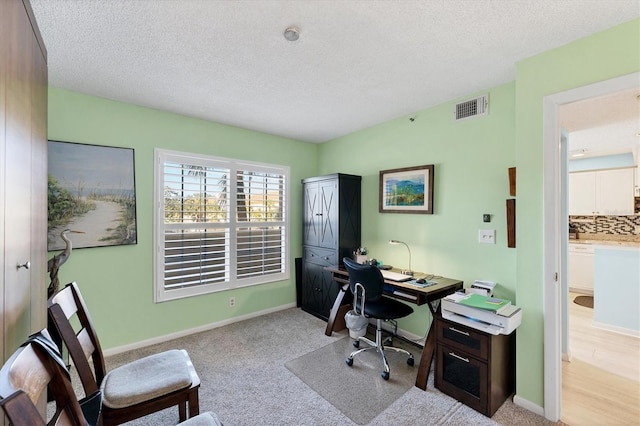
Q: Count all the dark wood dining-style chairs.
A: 2